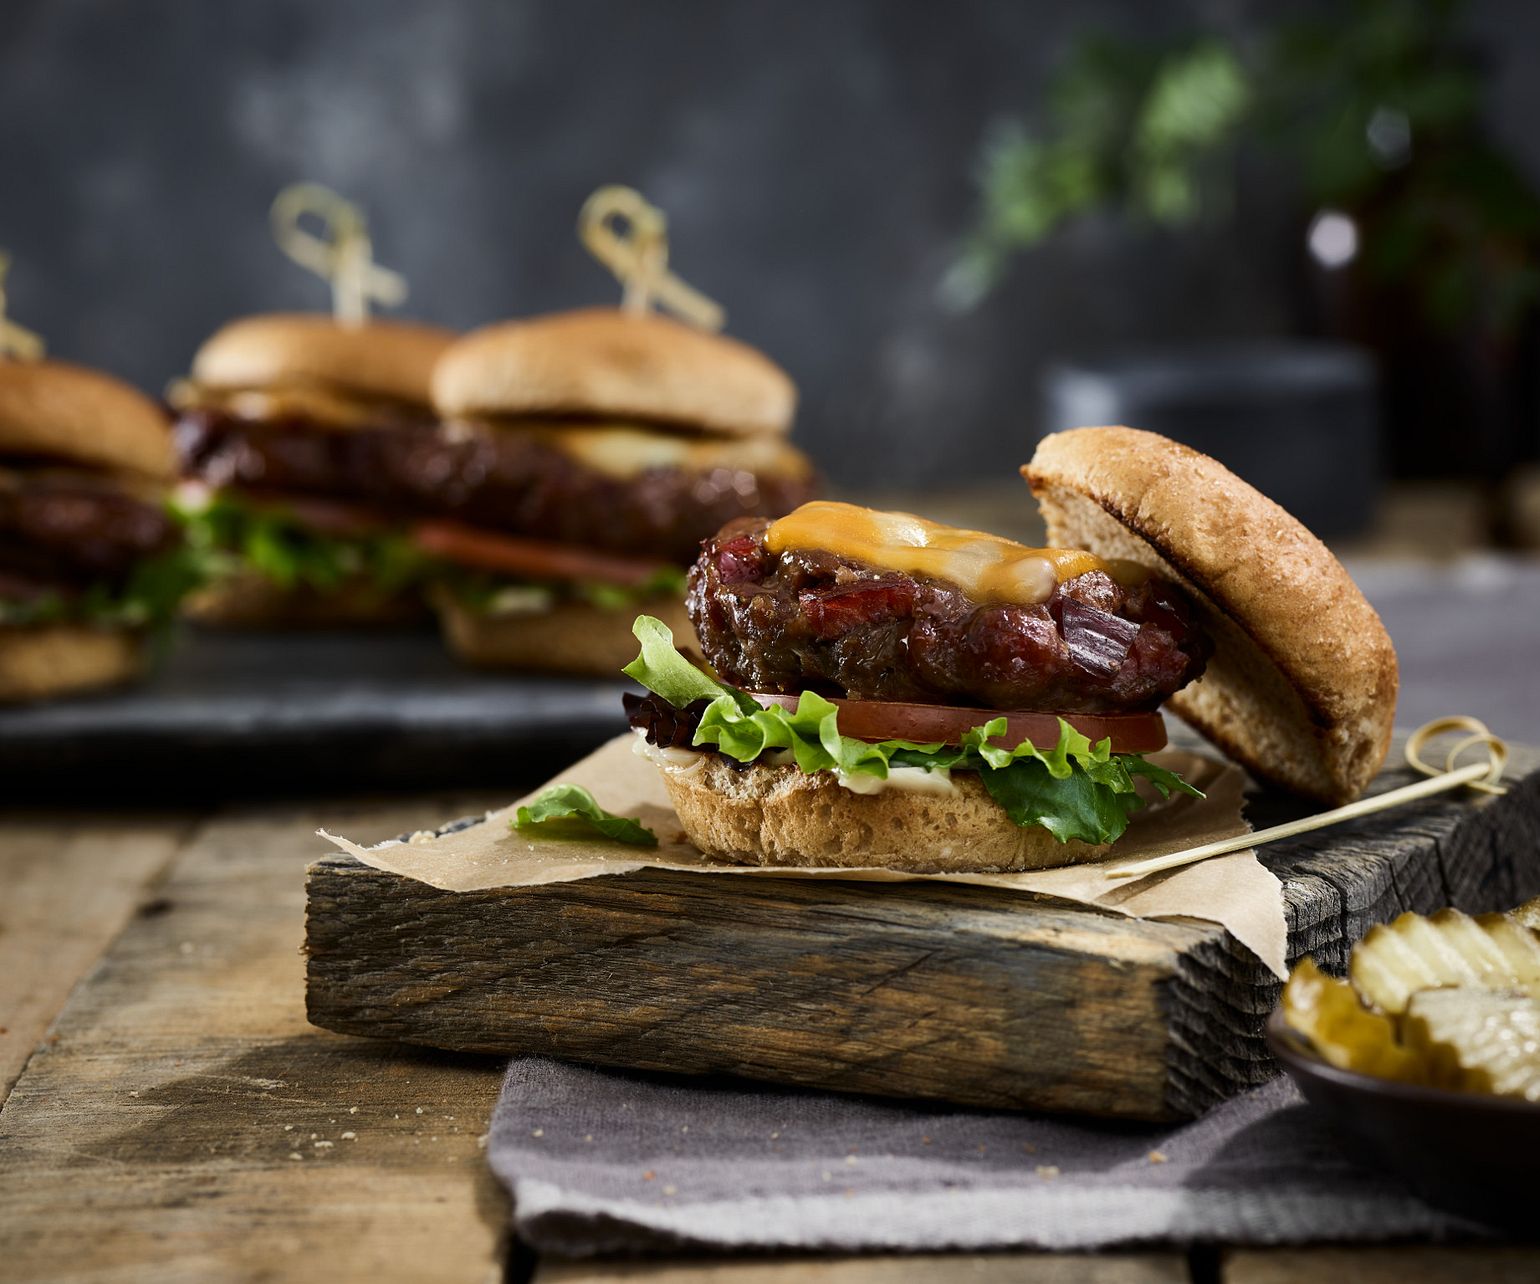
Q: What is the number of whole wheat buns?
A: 4